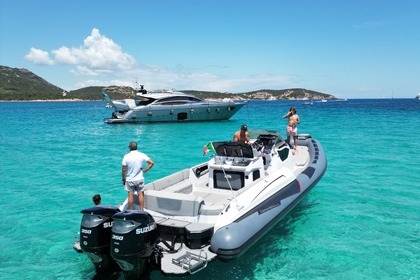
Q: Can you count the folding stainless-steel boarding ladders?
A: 1